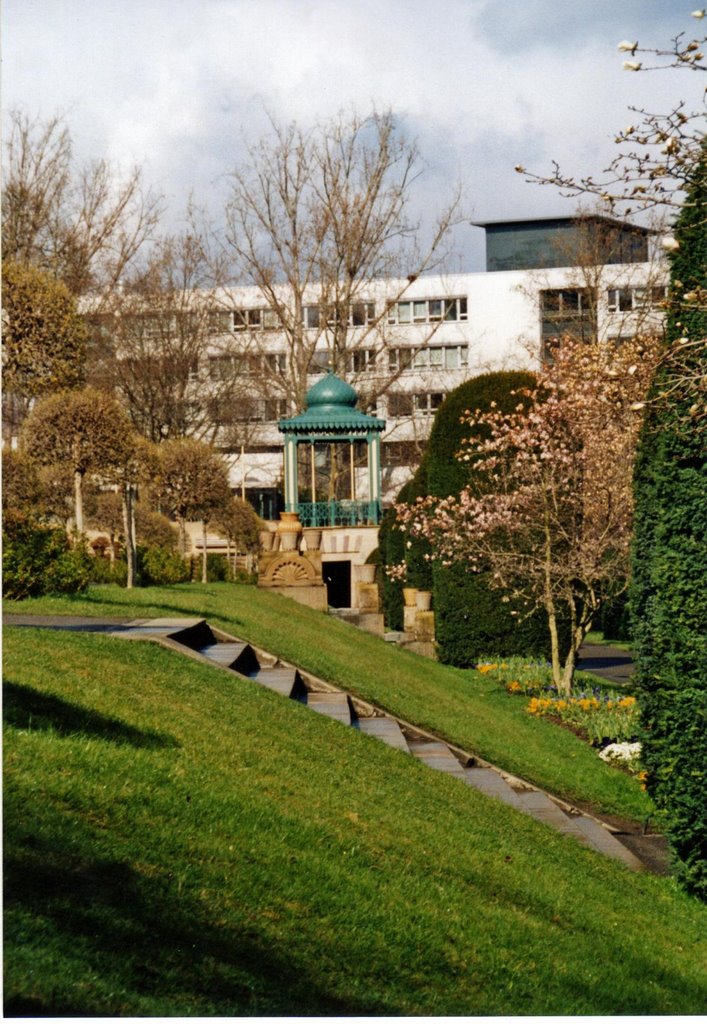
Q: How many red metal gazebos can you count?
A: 0